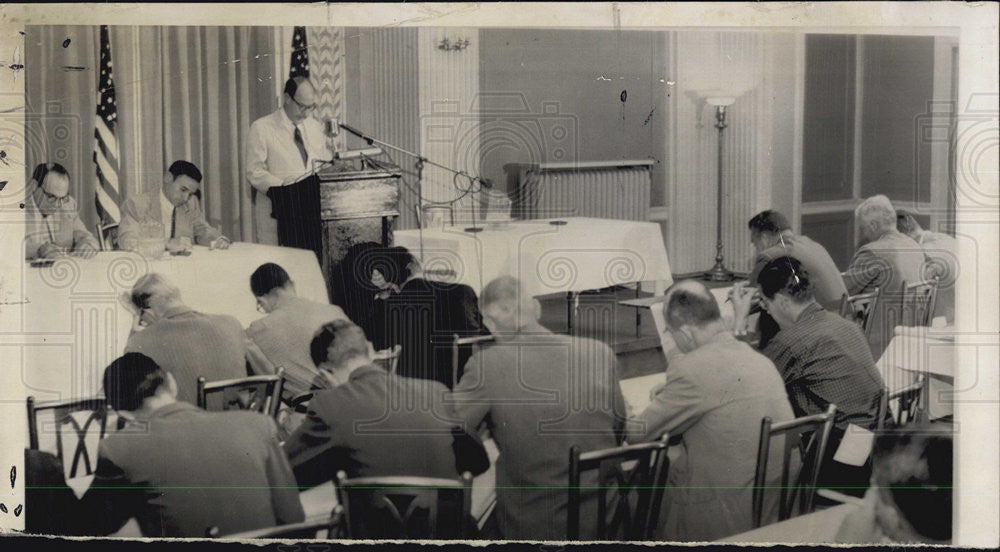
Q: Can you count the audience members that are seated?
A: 13